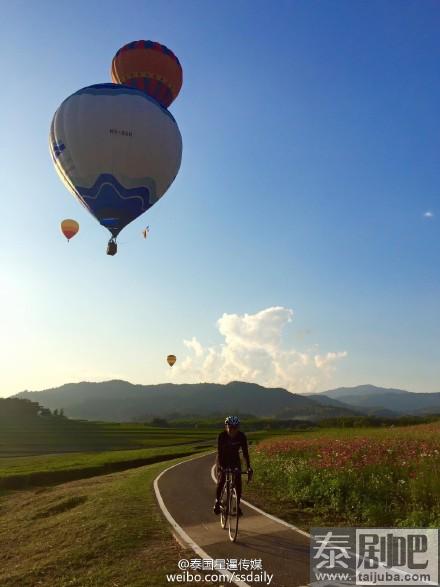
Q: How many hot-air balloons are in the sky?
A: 4